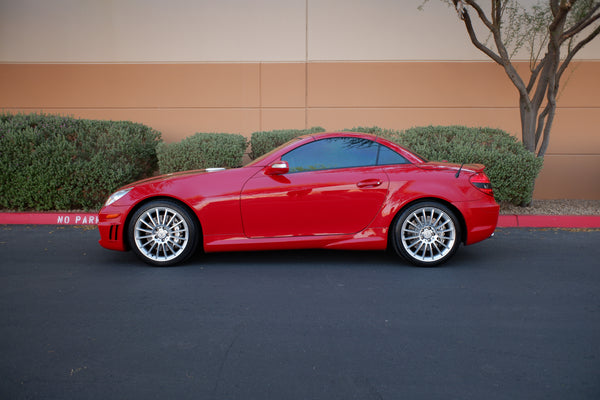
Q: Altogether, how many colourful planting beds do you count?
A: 0